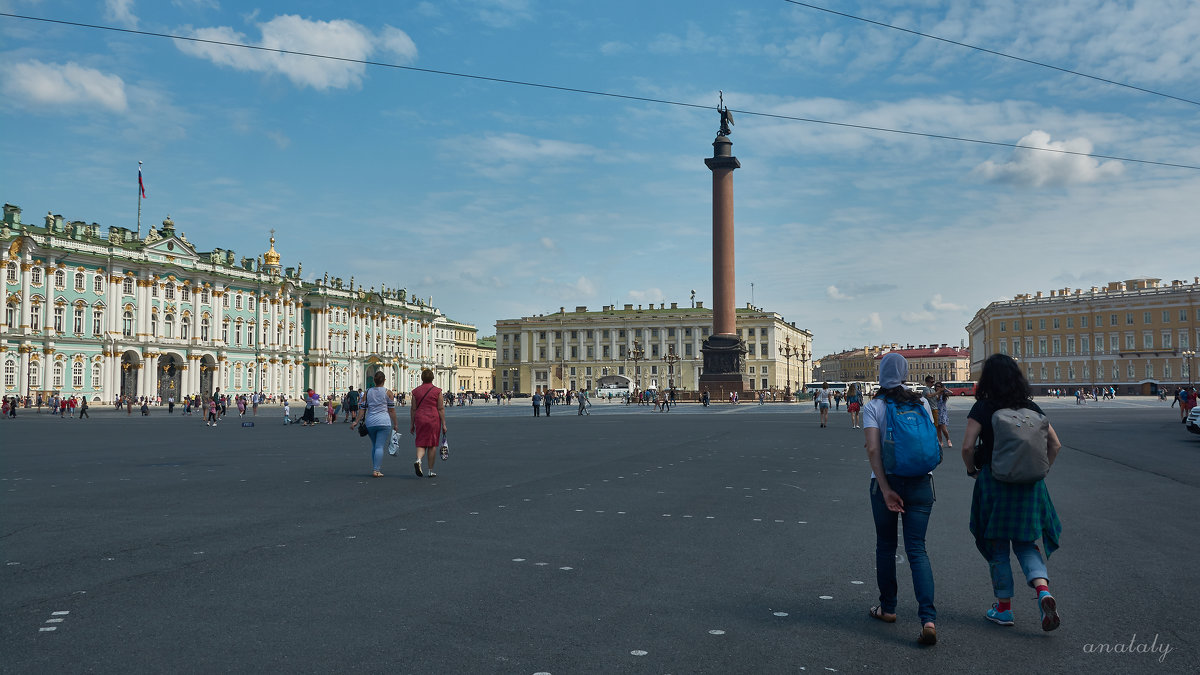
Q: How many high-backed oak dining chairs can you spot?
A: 0